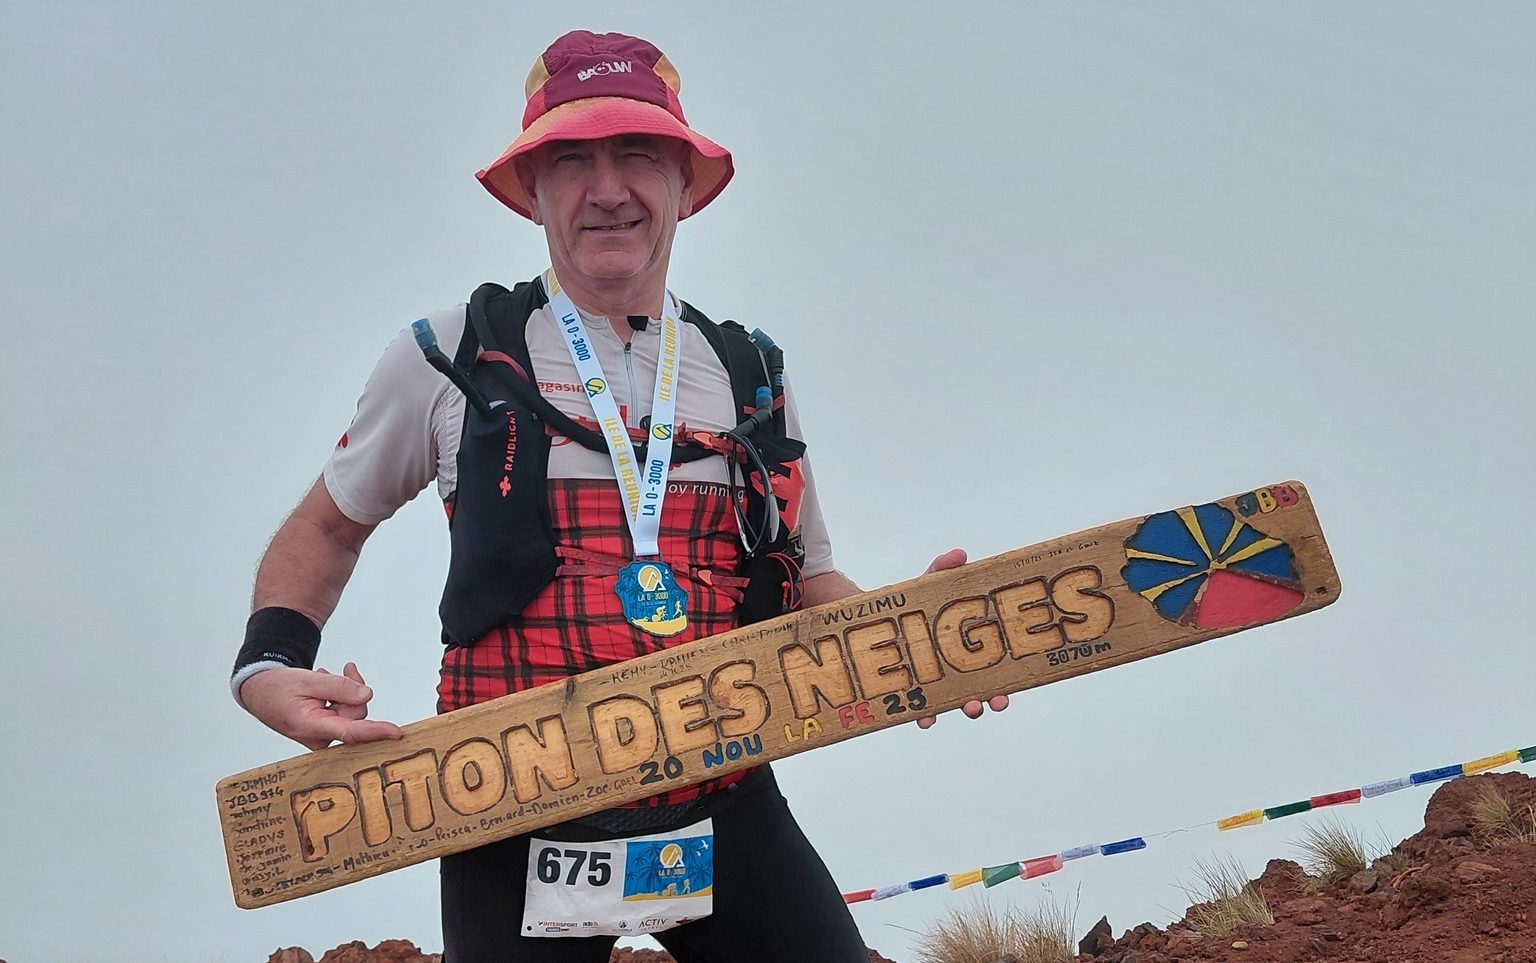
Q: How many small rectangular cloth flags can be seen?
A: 15